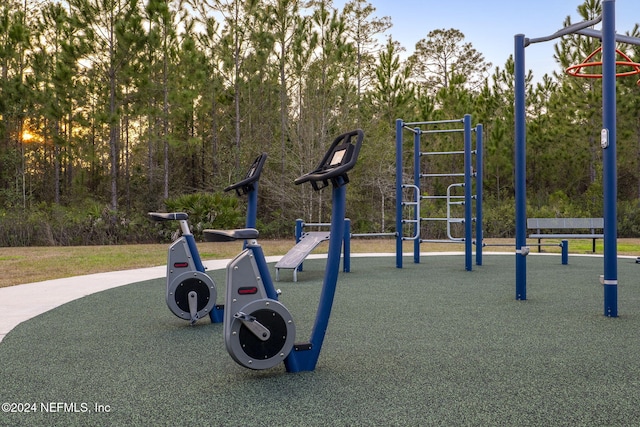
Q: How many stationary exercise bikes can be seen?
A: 2